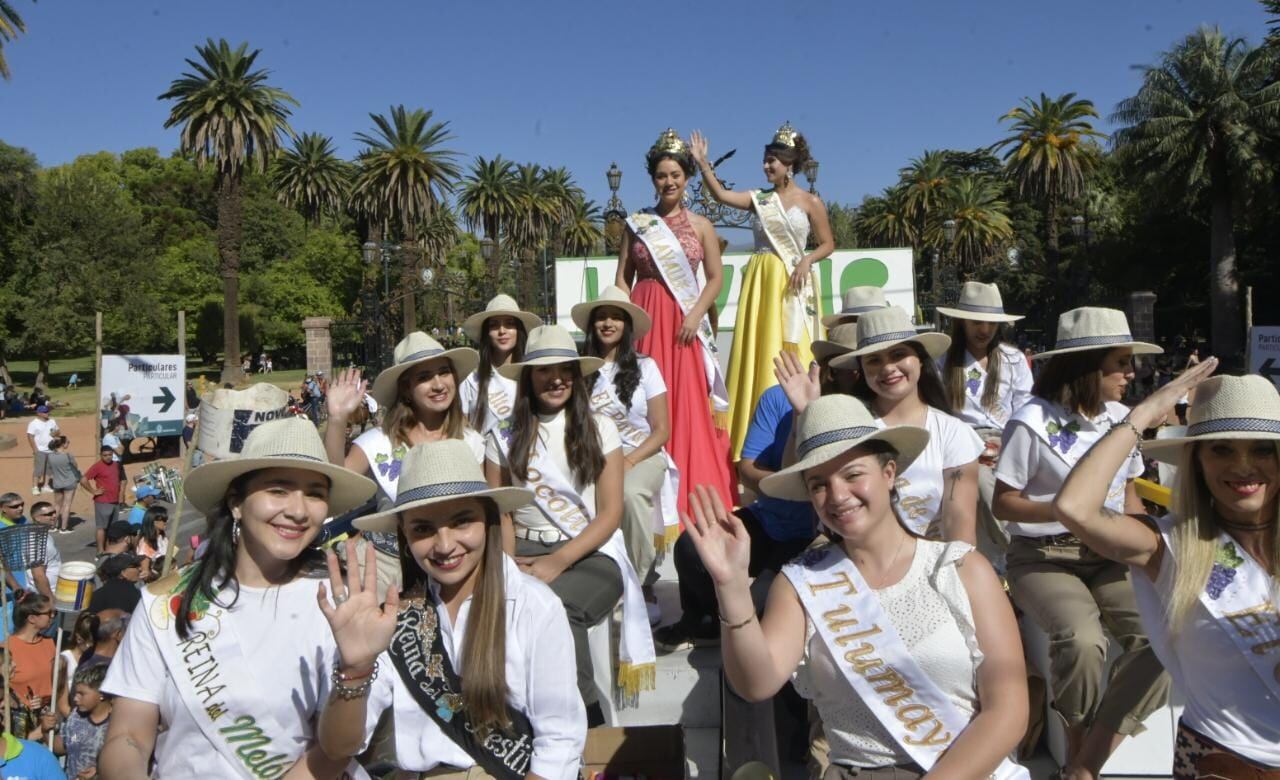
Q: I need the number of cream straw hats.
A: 13